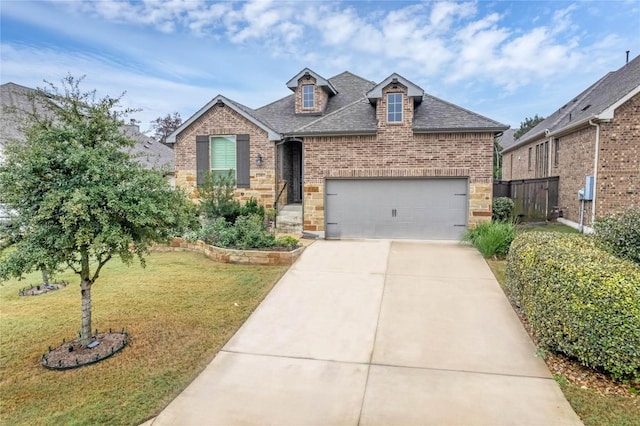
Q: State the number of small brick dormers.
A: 2